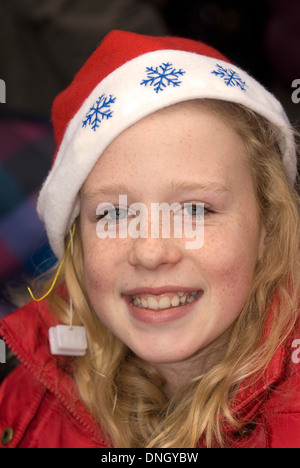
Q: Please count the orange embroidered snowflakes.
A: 0